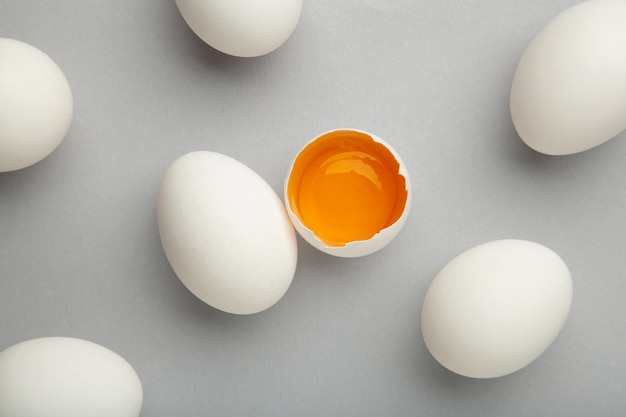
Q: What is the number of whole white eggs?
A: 6